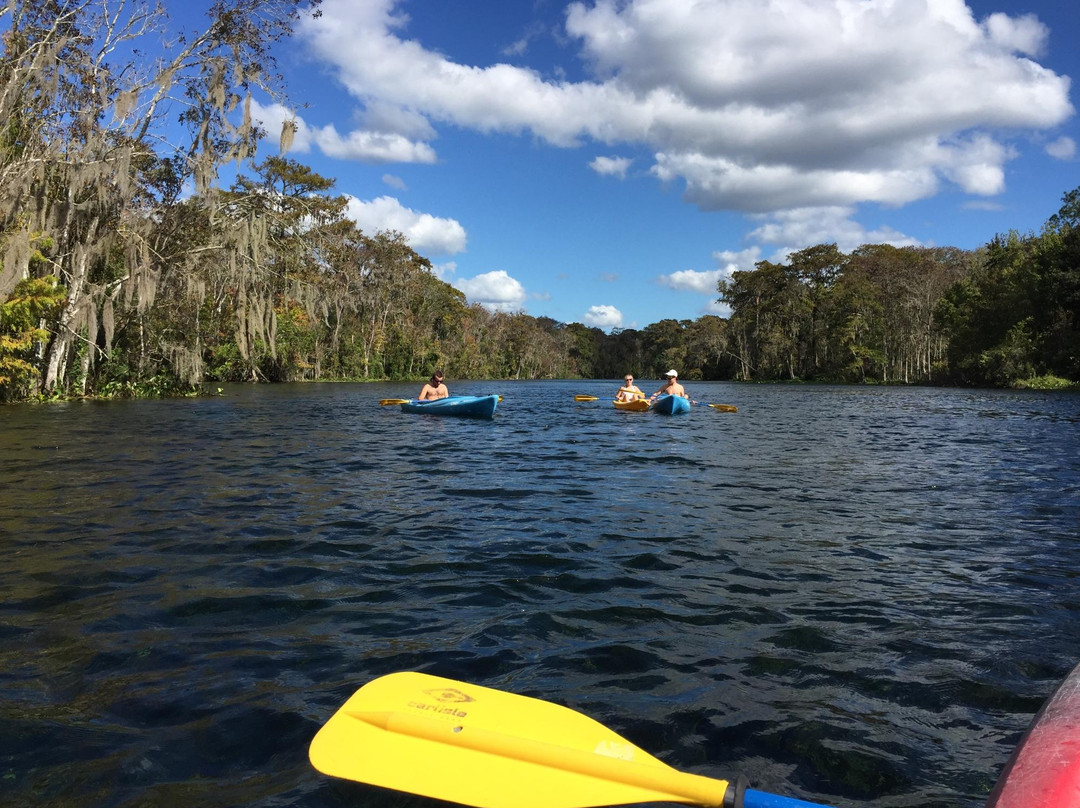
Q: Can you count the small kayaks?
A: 3